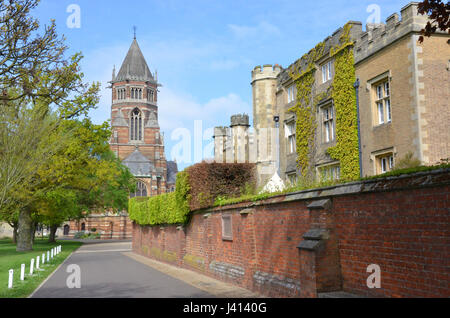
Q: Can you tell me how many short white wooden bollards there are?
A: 10